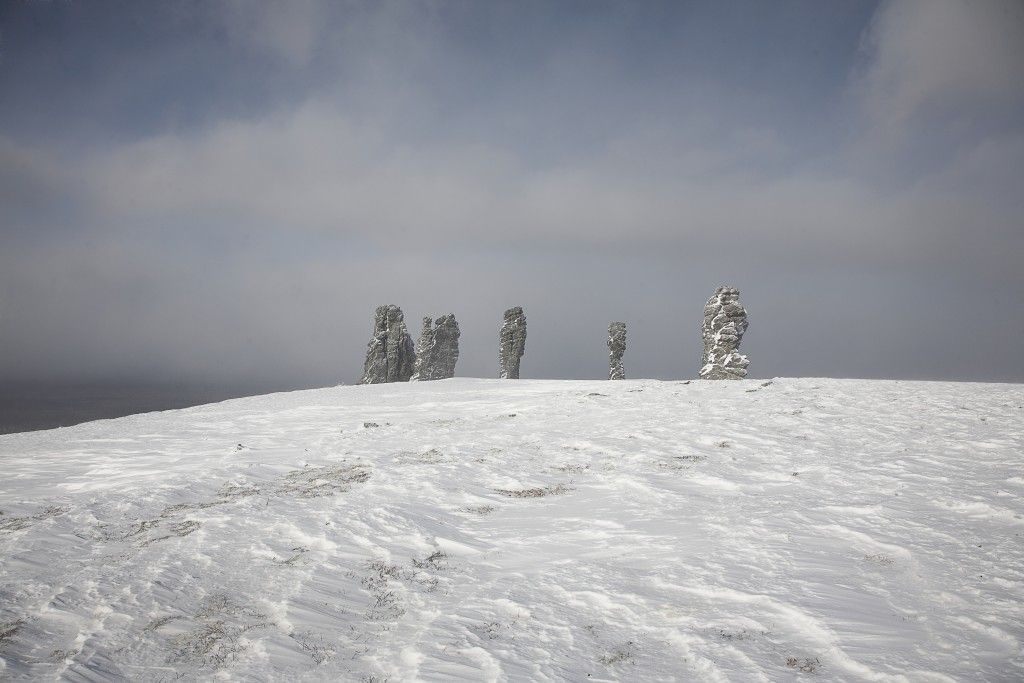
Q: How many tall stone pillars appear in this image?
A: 5